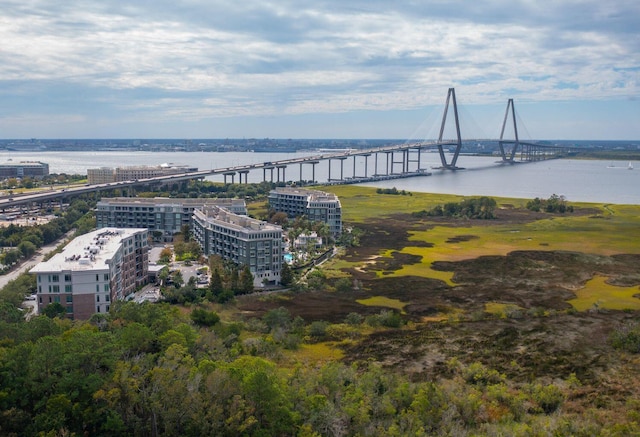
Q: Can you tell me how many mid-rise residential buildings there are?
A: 4